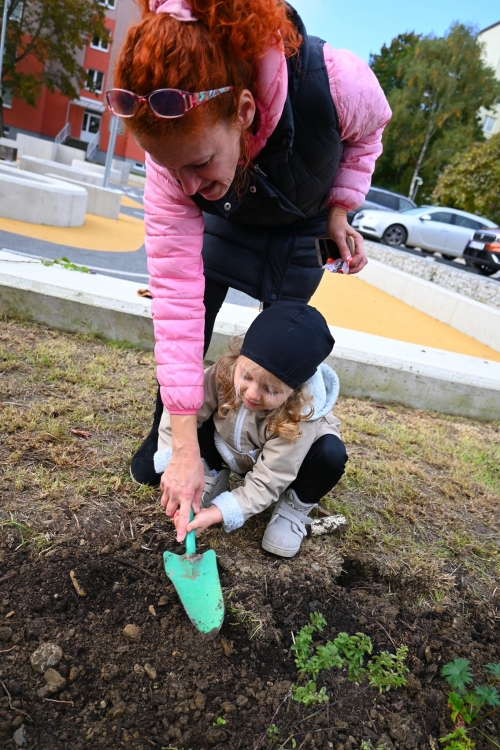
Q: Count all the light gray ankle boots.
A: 2